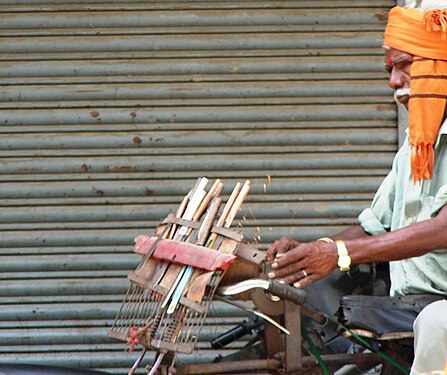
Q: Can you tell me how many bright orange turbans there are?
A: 1